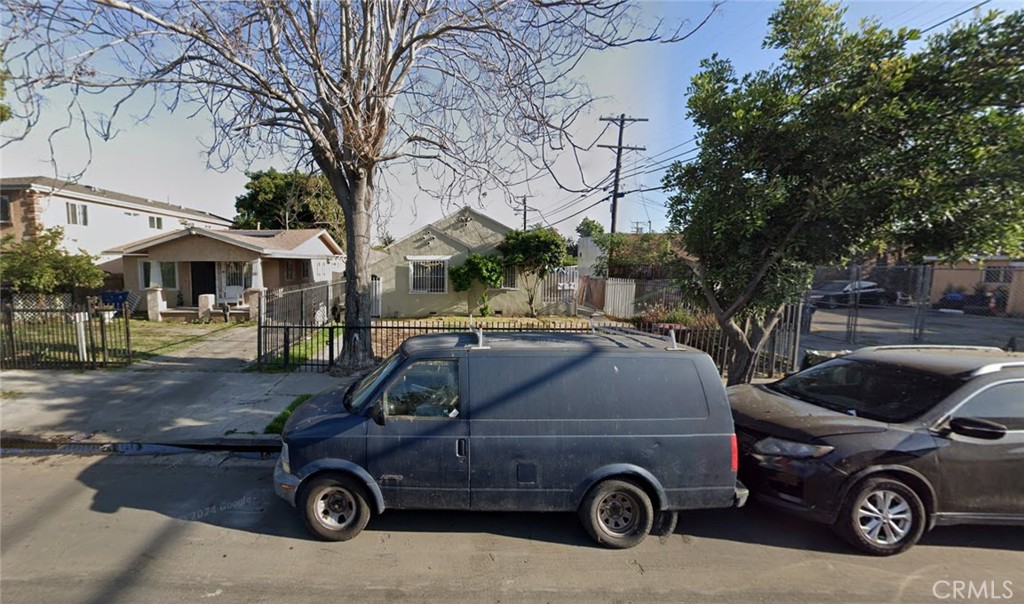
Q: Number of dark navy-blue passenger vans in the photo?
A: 1